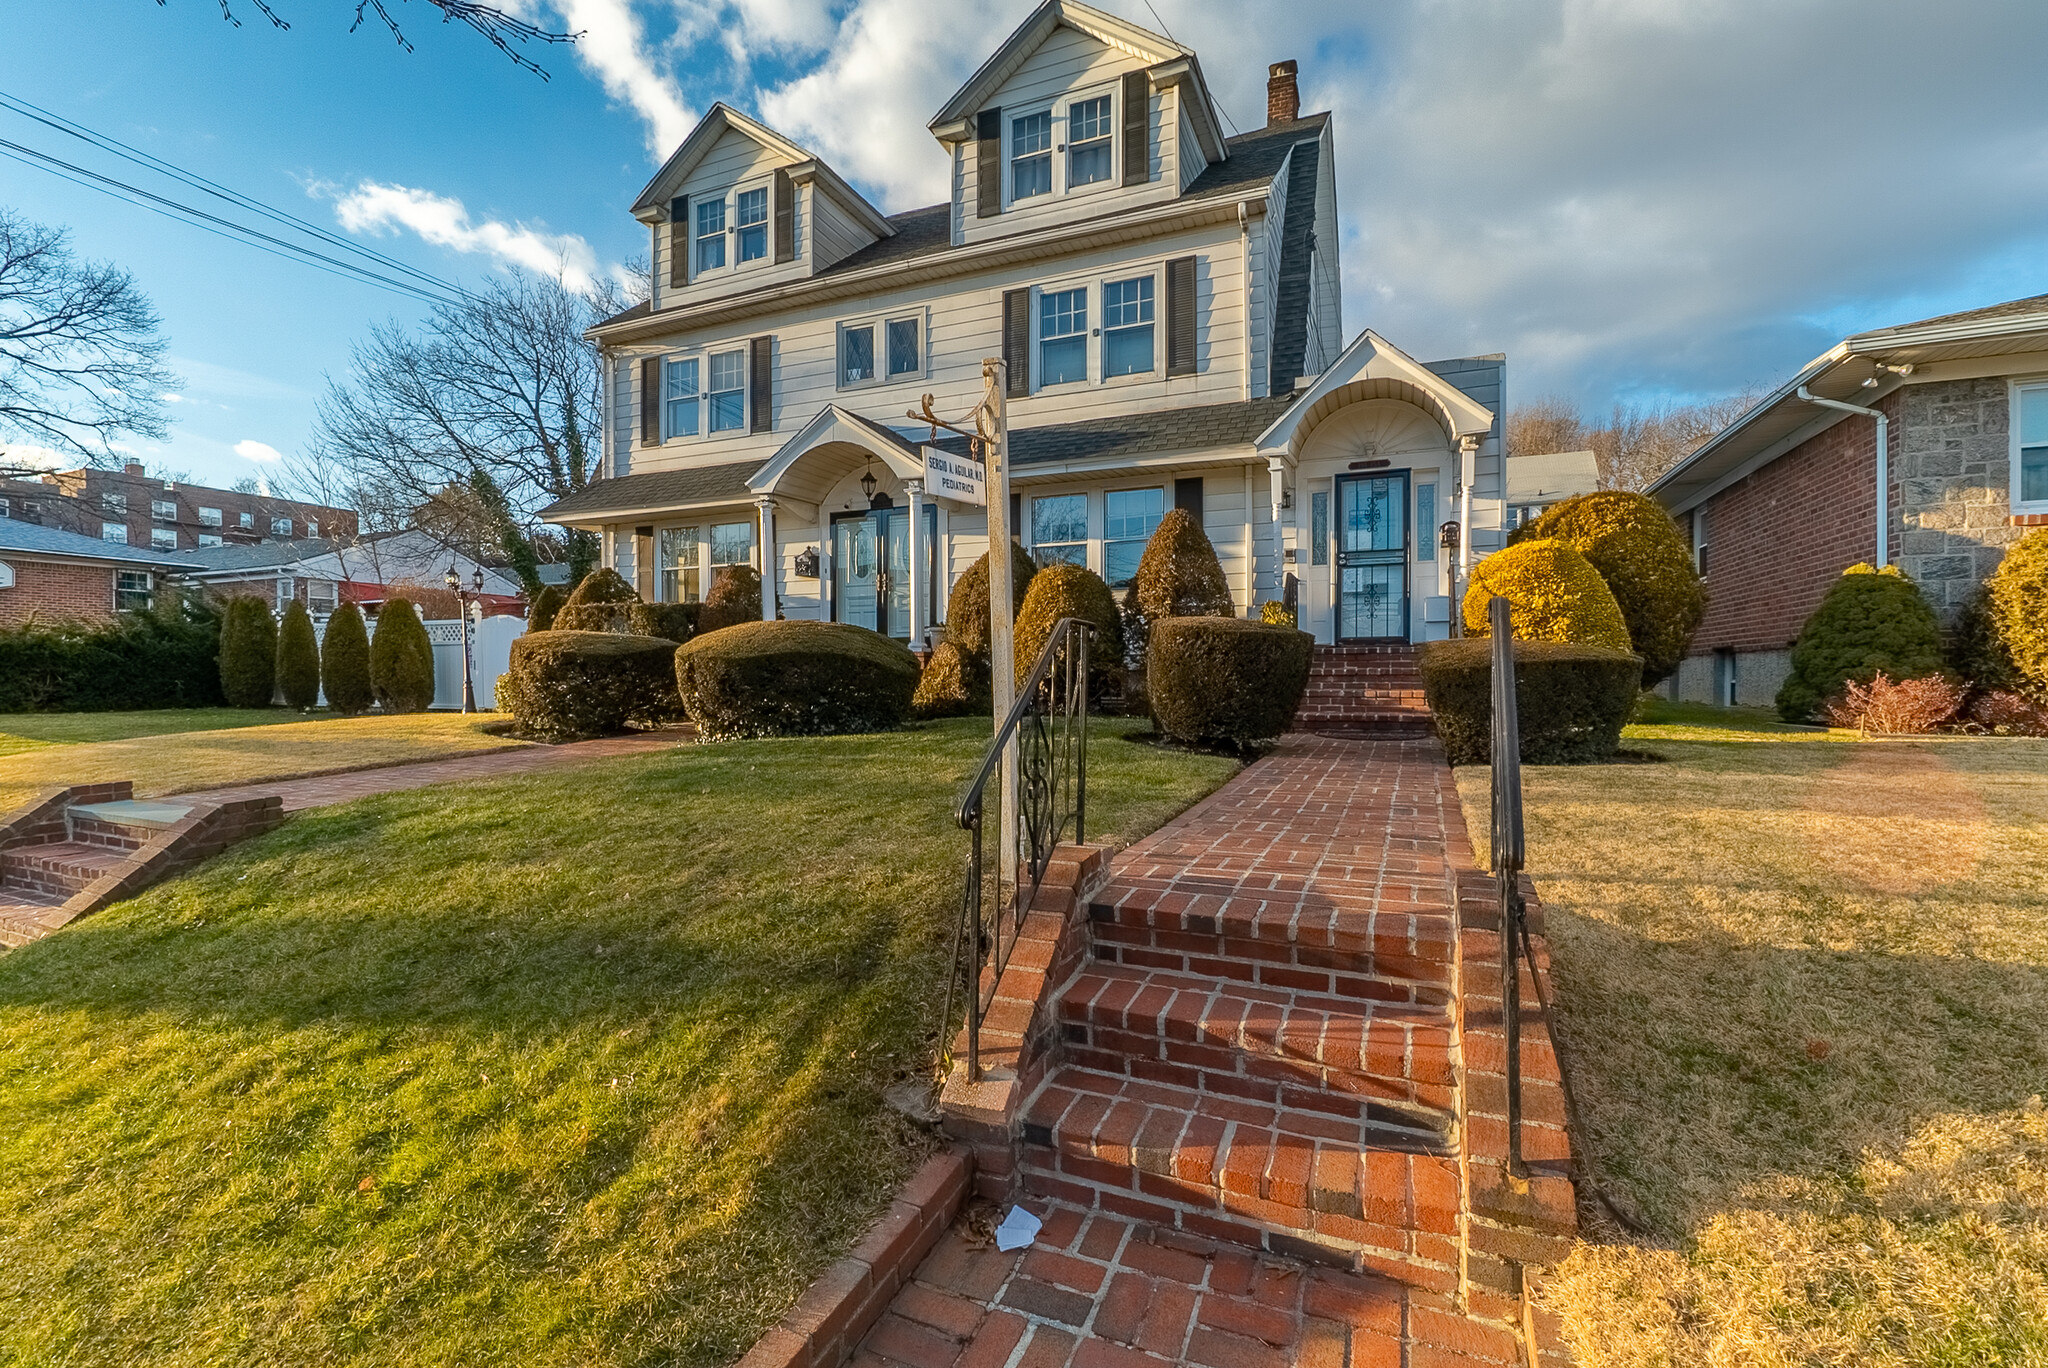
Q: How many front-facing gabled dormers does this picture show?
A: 2